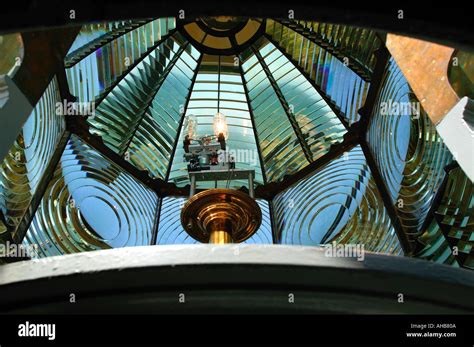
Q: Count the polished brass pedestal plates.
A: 1